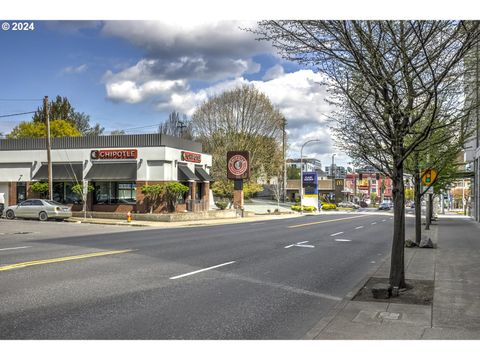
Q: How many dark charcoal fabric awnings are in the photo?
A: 4